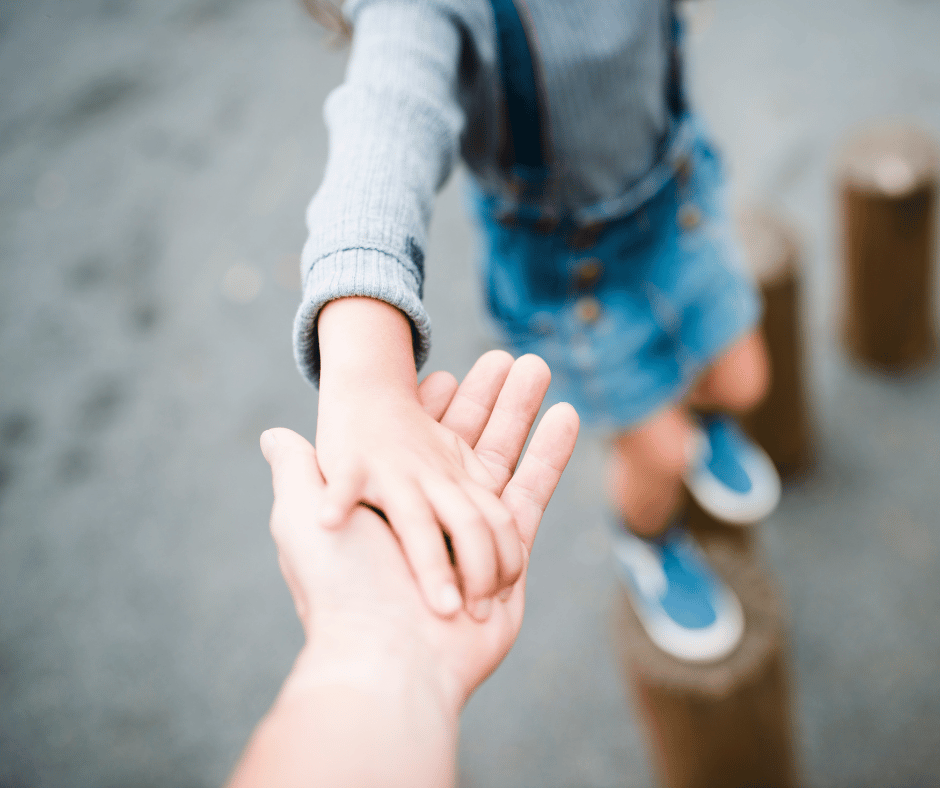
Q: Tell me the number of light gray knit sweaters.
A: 1